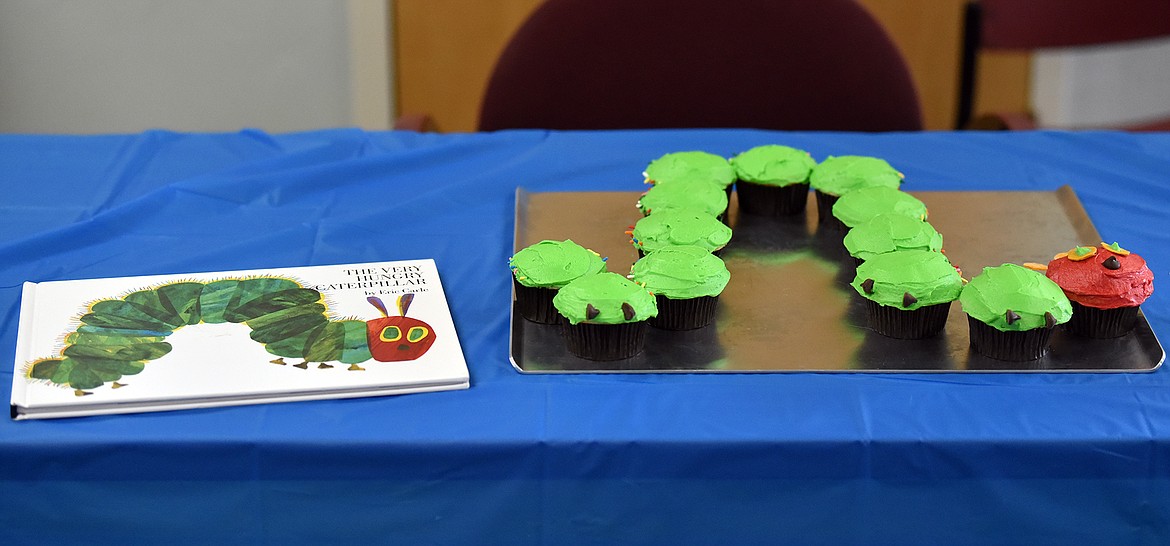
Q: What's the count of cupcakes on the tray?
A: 13